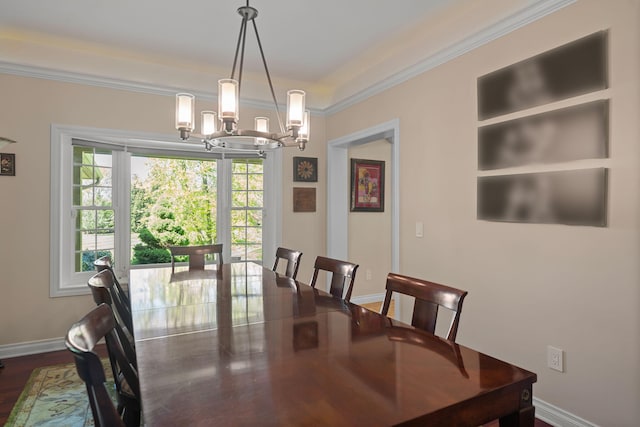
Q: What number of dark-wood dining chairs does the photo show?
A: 7